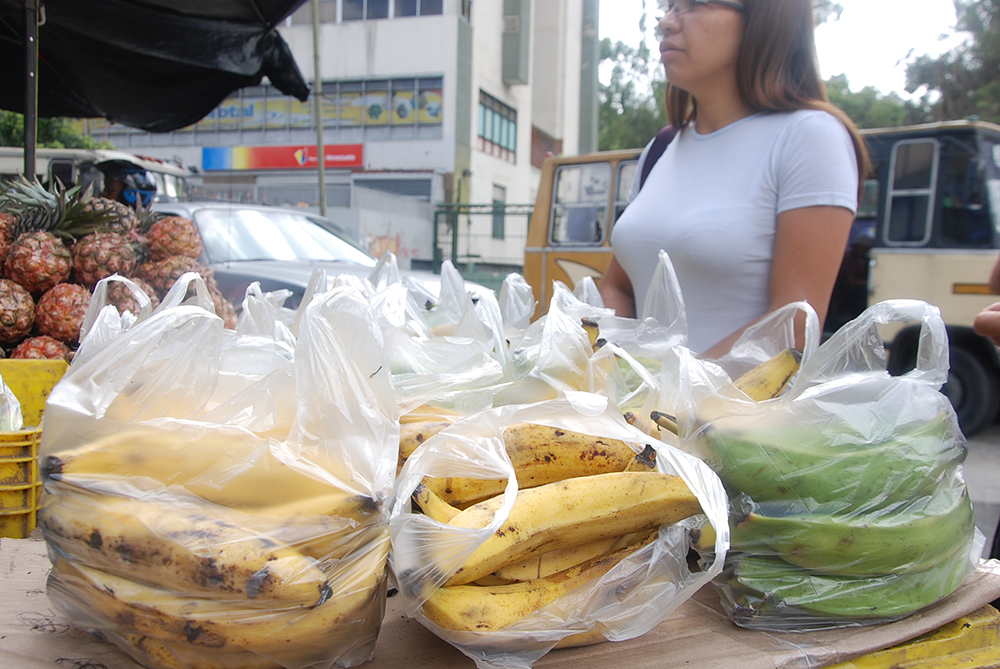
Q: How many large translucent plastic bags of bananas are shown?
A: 3